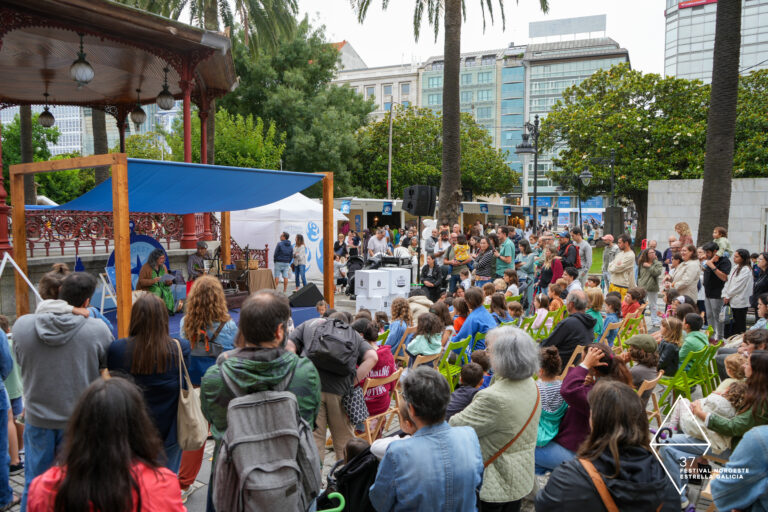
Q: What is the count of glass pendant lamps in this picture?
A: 4